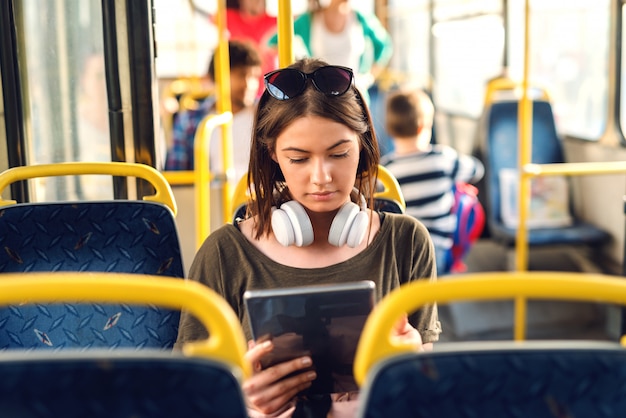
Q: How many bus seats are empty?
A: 4